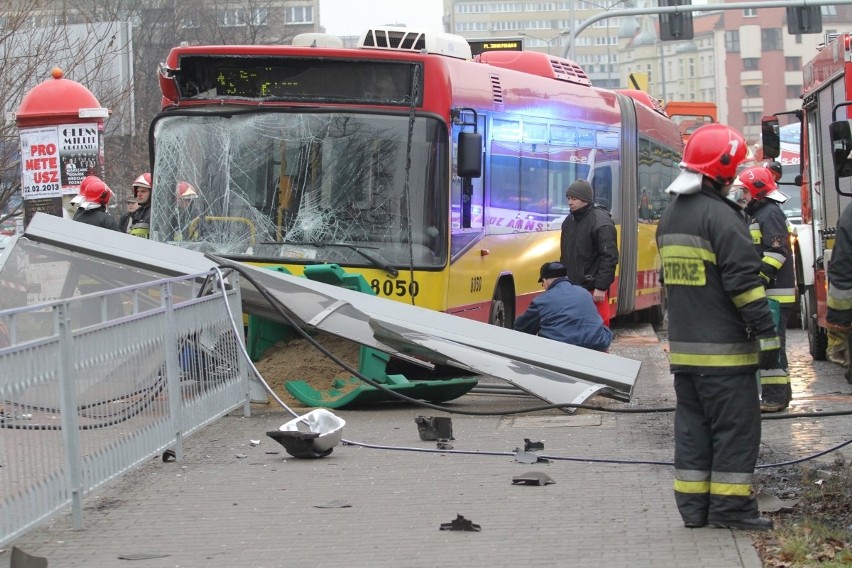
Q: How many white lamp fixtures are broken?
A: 1